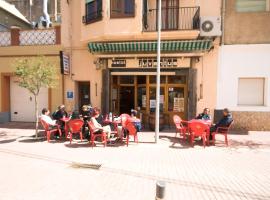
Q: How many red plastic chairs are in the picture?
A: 7